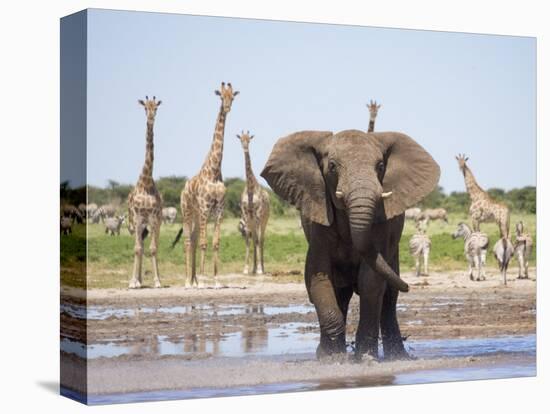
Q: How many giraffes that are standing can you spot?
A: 5